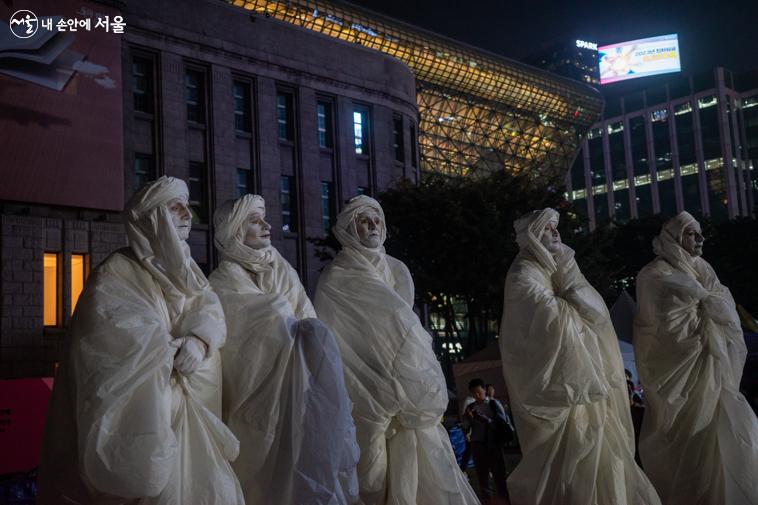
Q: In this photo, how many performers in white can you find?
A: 5